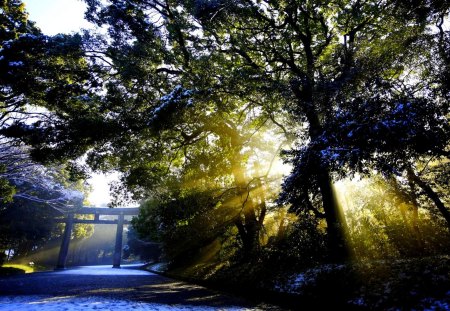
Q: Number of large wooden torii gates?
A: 1